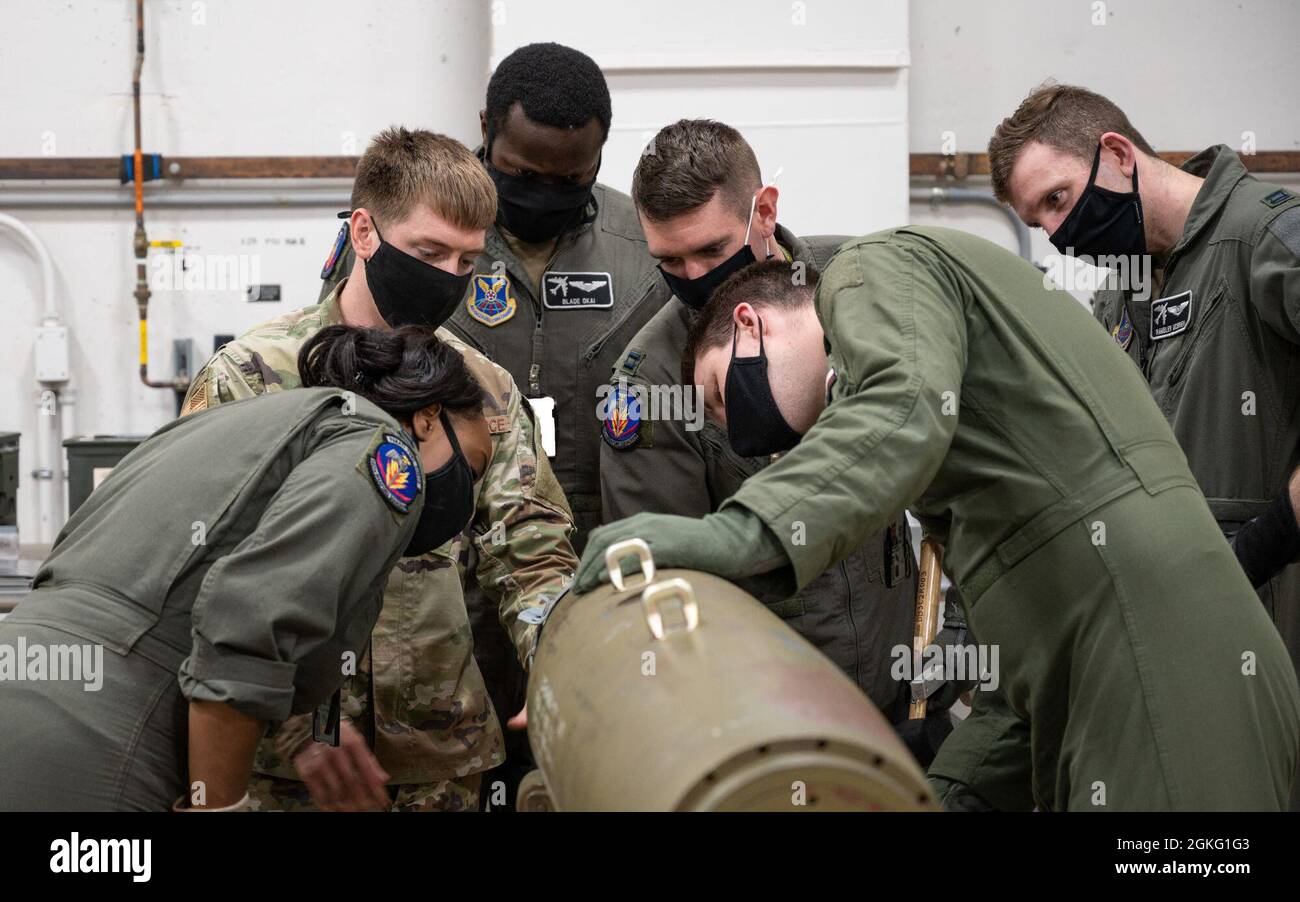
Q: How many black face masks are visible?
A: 6